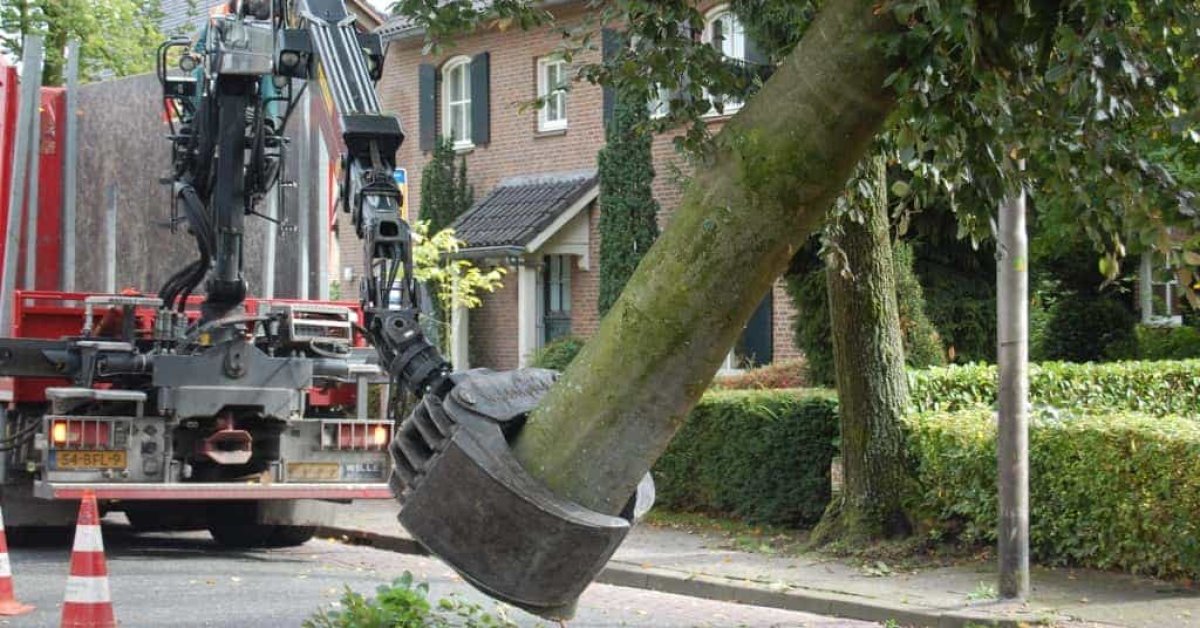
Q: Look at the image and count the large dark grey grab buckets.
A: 1